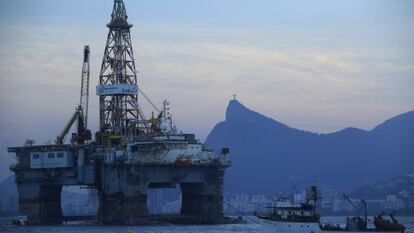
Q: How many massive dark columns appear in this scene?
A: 3